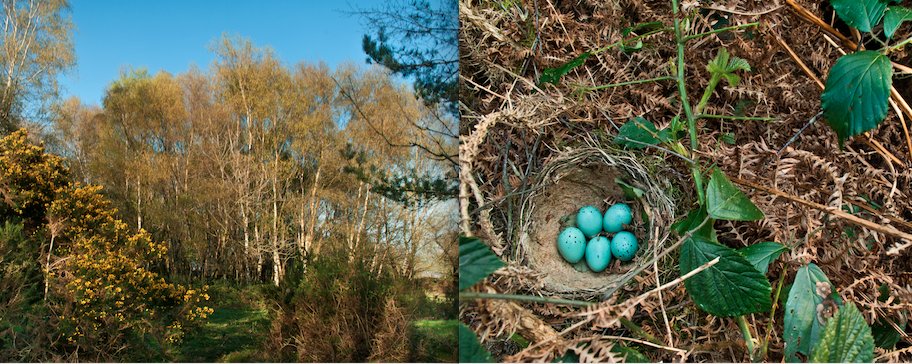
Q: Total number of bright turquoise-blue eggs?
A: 5